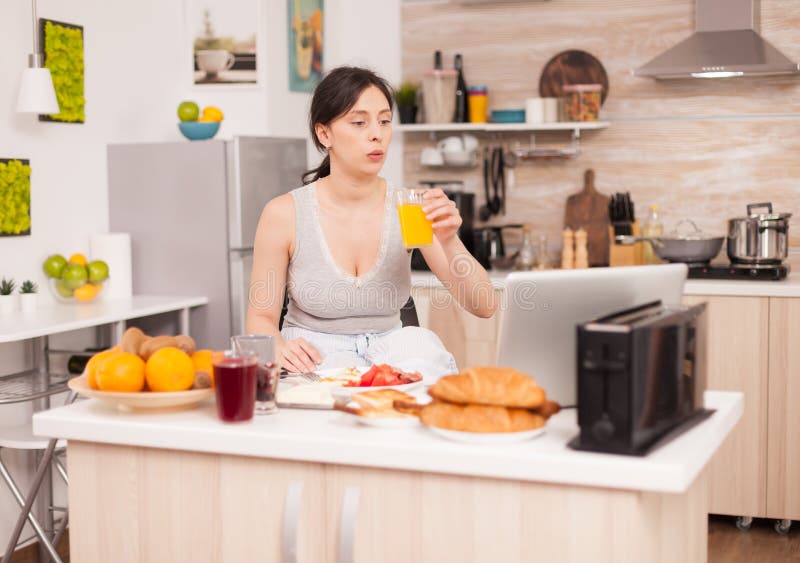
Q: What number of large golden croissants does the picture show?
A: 2